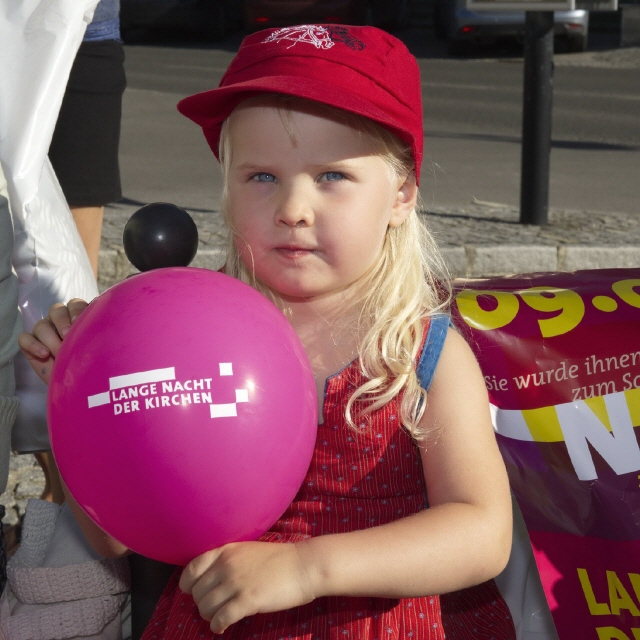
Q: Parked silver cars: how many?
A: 1